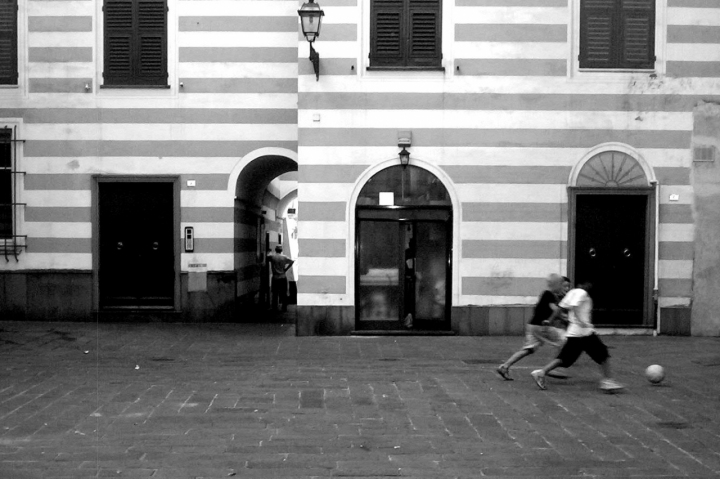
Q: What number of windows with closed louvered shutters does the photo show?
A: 4